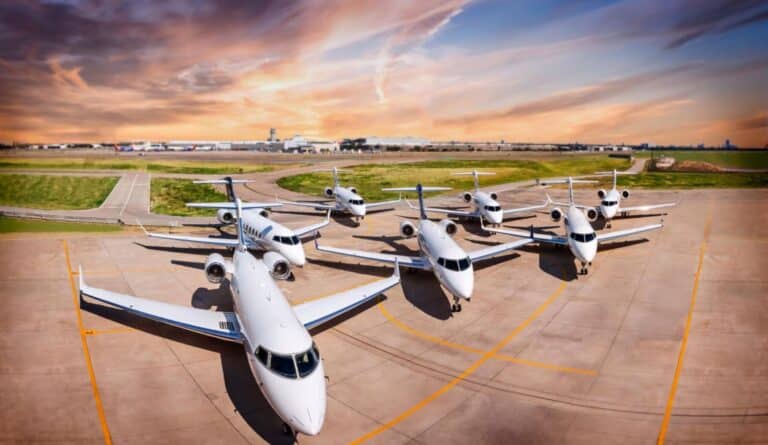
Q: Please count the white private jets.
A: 7